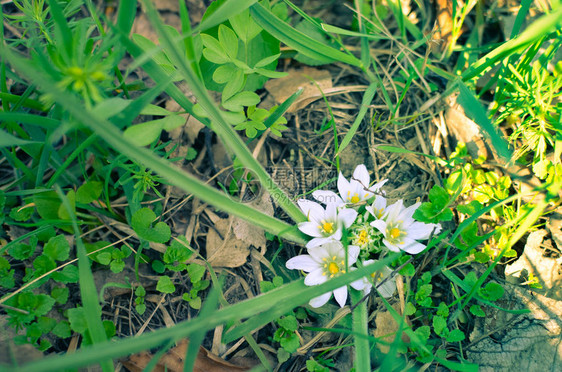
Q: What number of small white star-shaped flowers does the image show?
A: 6